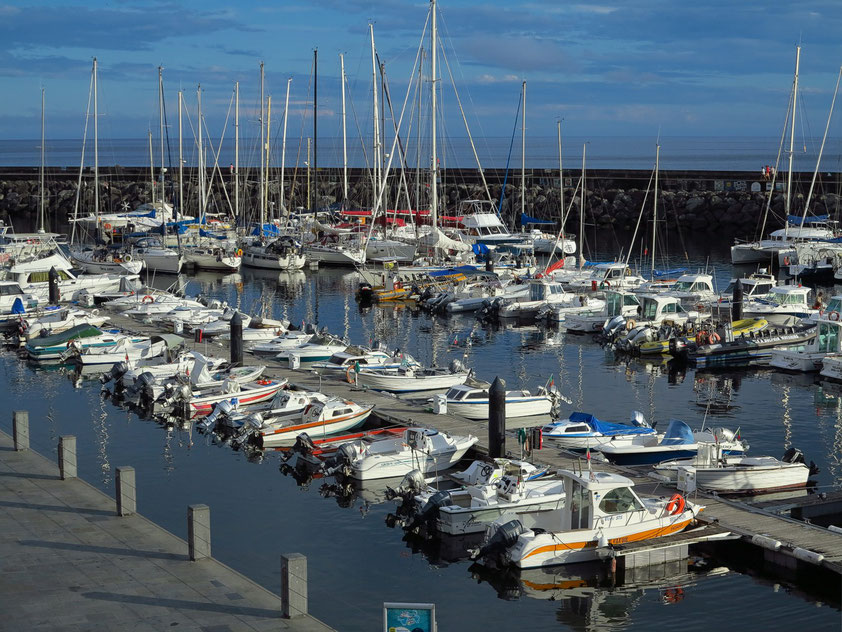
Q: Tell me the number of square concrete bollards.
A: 5